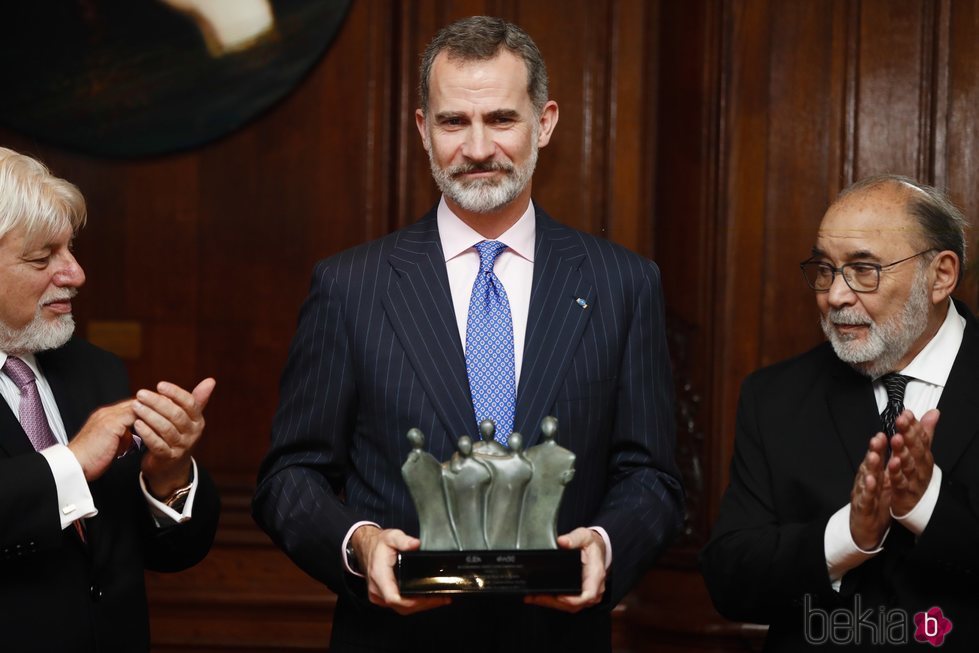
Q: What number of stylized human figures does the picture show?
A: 5